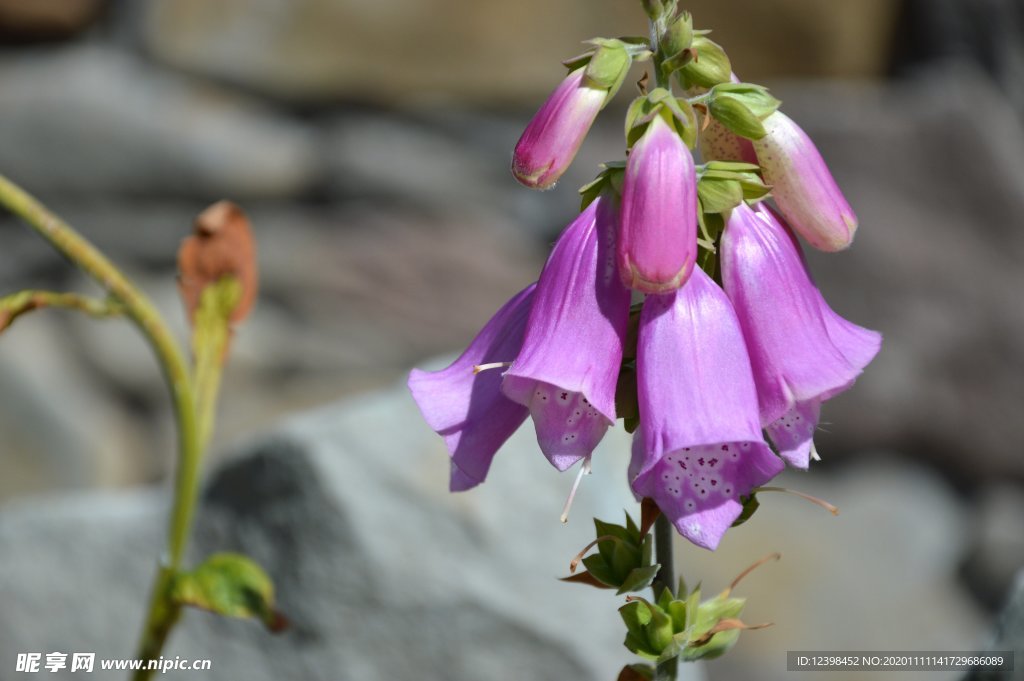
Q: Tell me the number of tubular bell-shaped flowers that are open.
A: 4